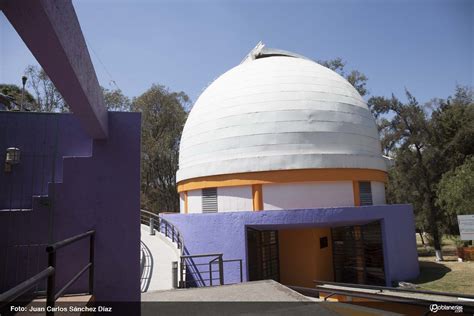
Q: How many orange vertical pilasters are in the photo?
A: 3